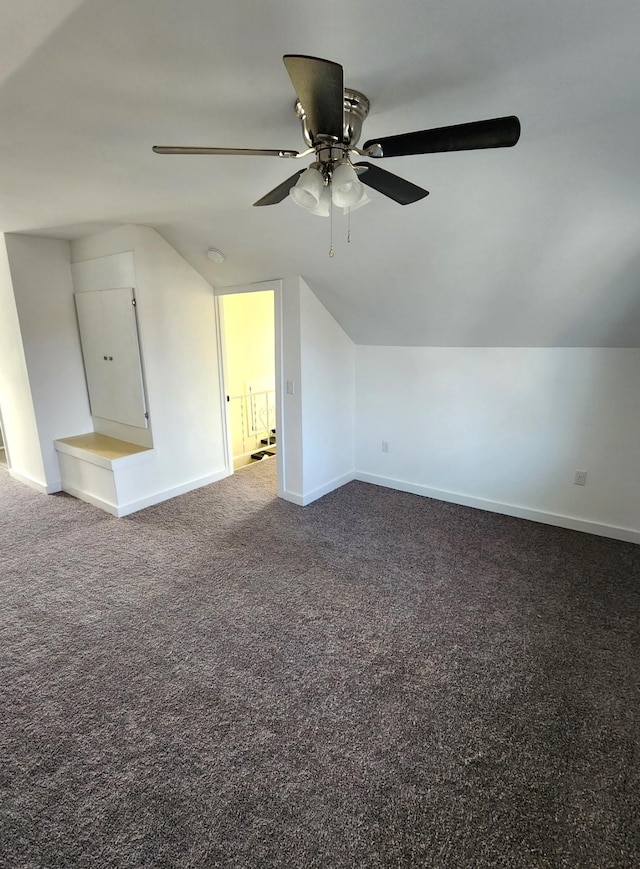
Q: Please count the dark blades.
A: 5